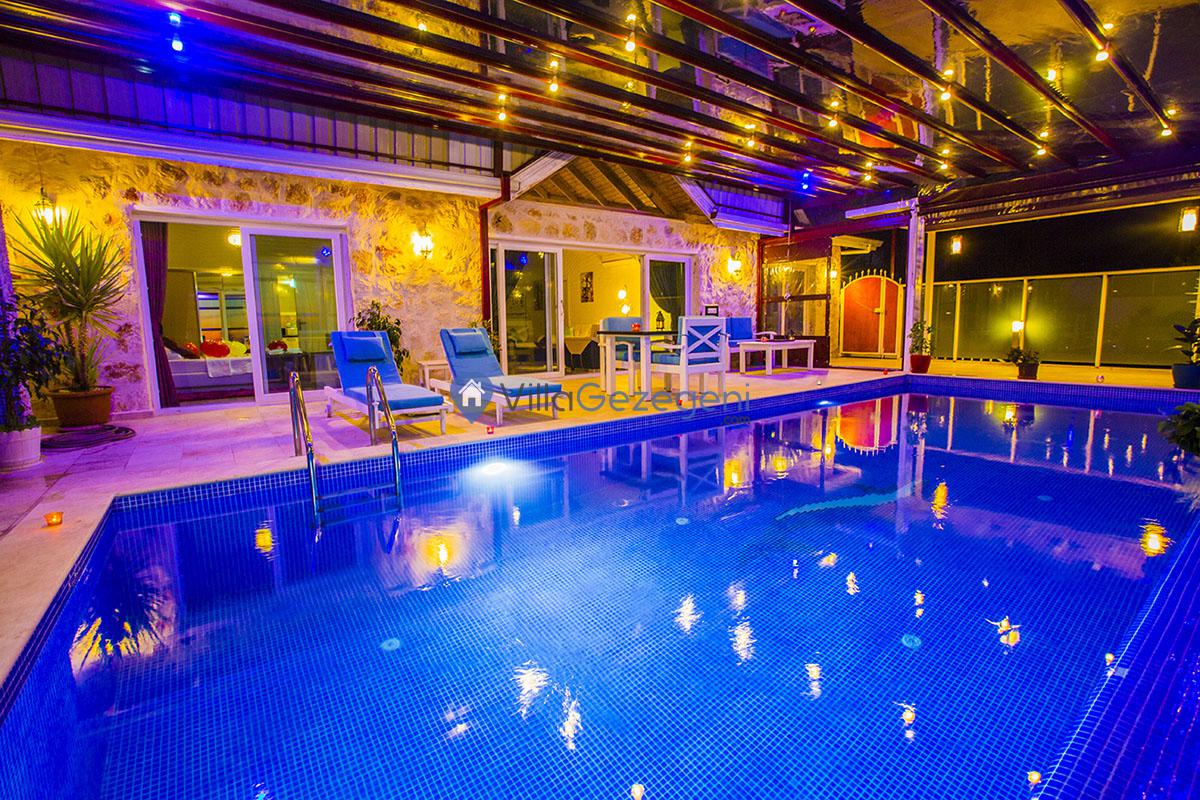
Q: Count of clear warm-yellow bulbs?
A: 12